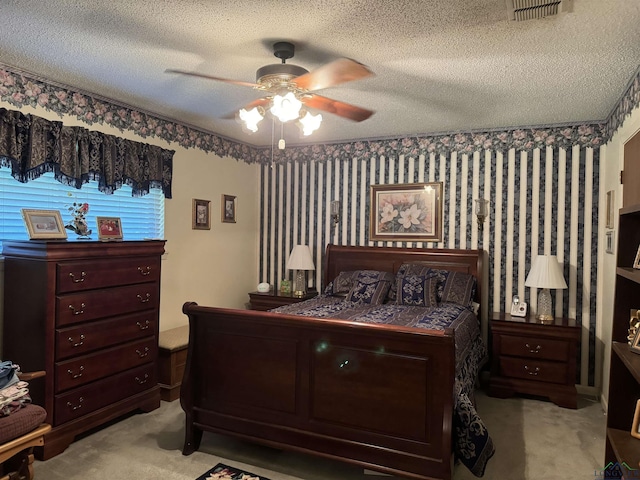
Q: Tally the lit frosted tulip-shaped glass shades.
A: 3